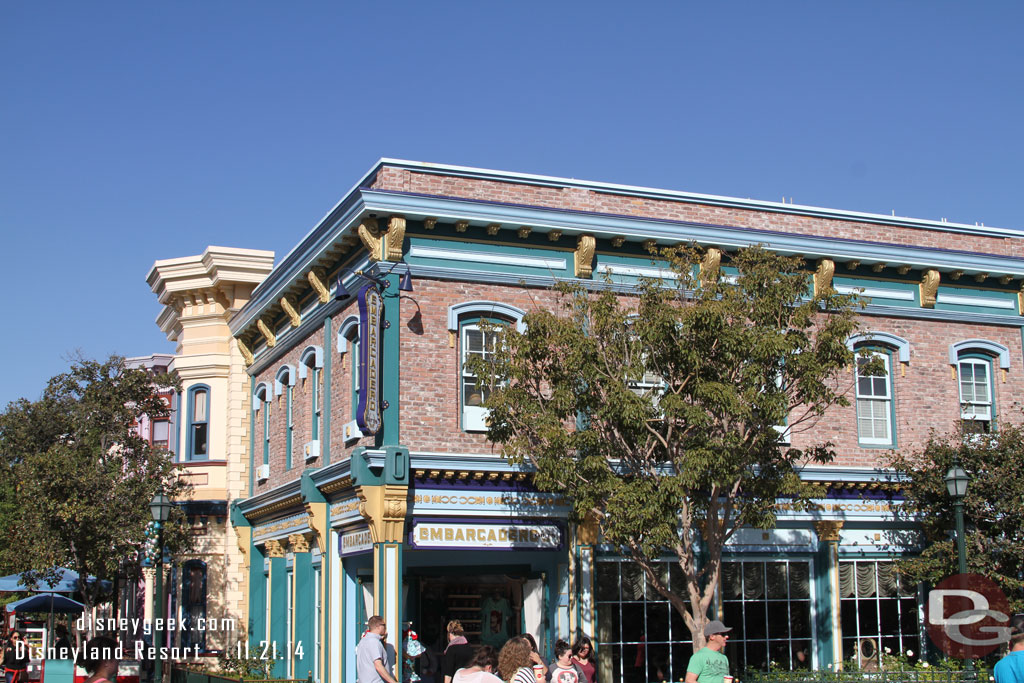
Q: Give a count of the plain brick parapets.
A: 1